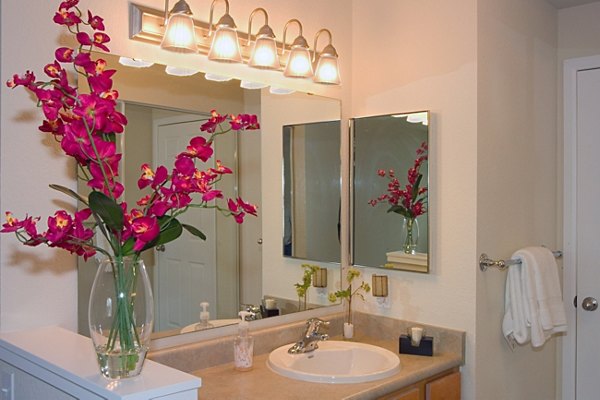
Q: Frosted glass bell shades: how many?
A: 5